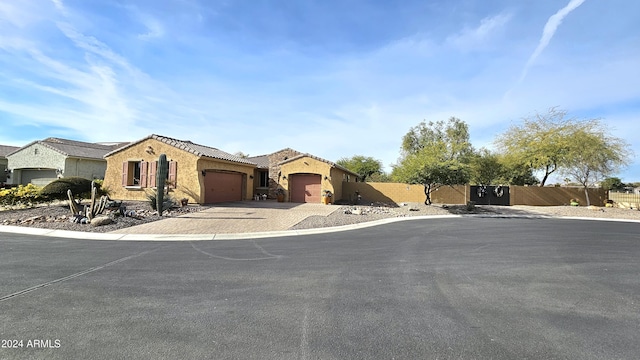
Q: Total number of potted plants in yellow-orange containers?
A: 2